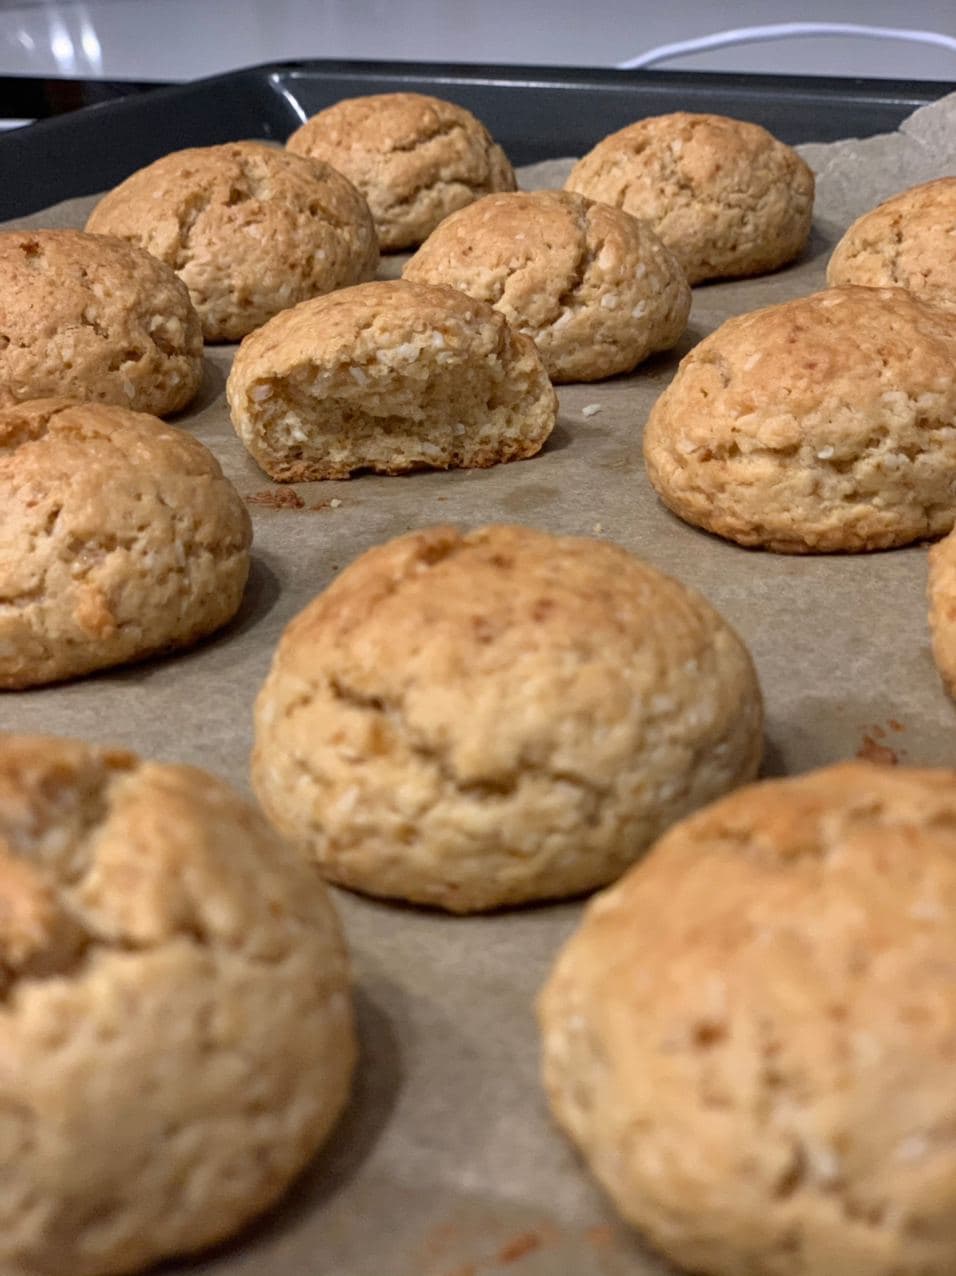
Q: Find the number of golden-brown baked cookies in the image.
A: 13